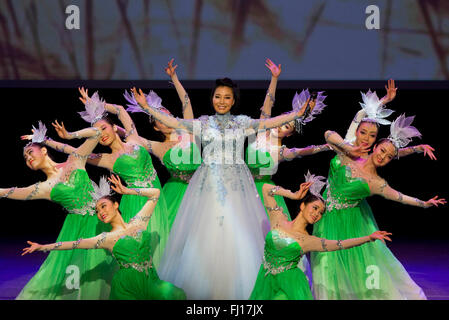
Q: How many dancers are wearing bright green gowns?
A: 8